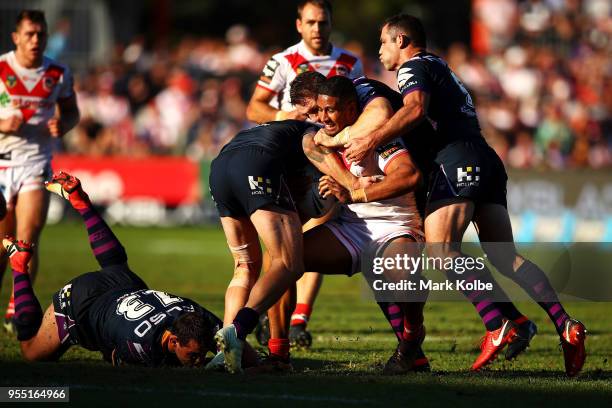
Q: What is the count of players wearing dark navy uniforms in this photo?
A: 4